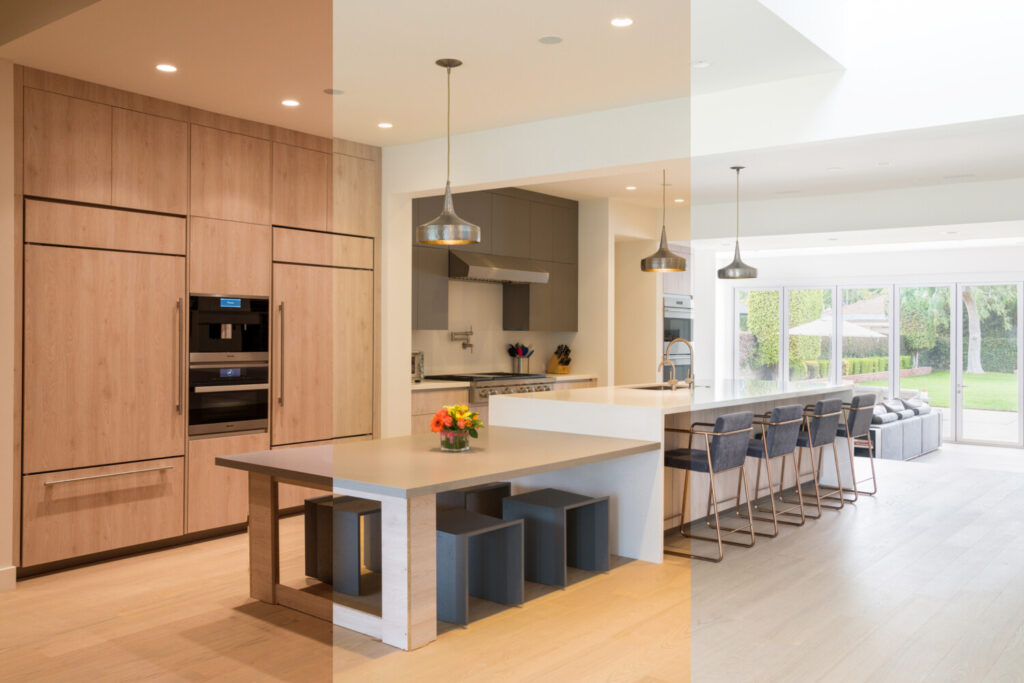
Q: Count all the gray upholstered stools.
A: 4